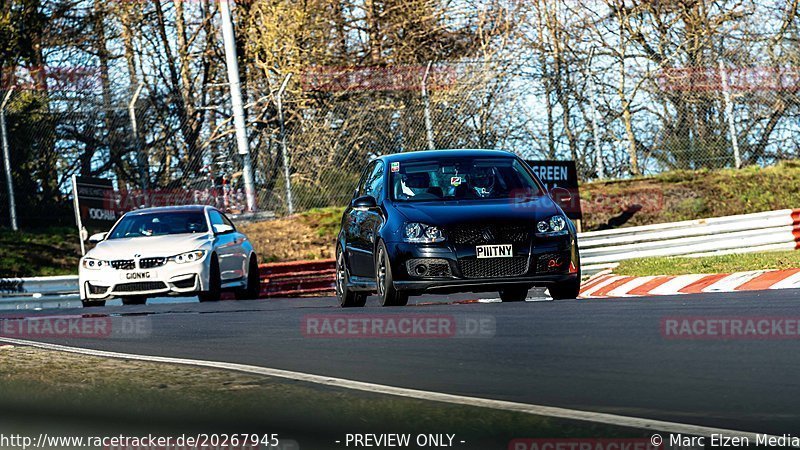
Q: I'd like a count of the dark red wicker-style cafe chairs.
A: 0